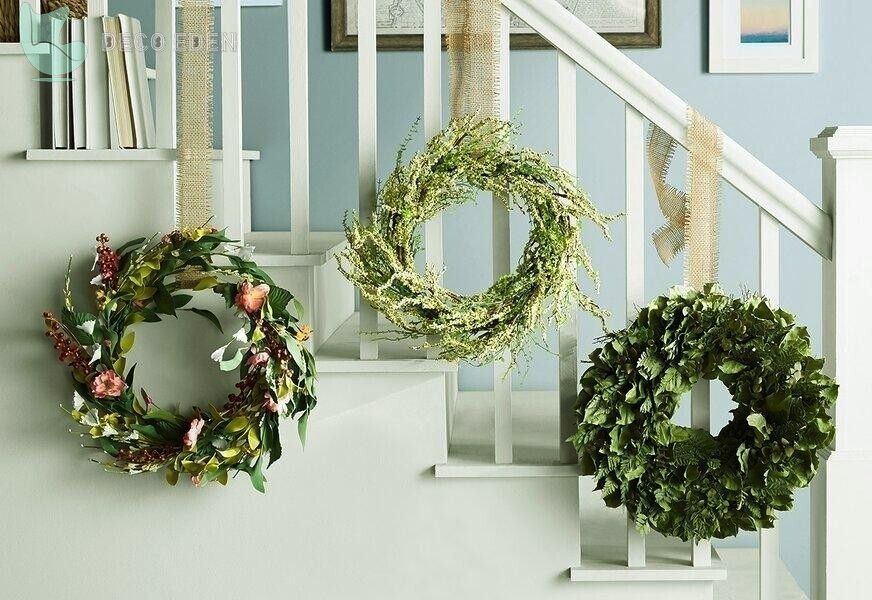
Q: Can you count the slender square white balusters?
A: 12